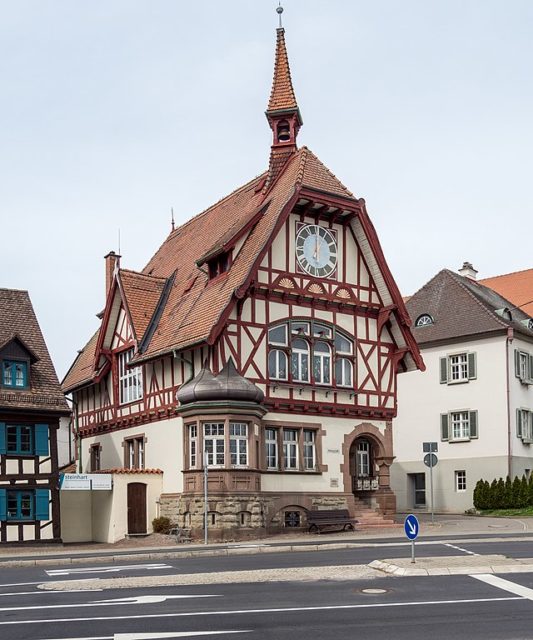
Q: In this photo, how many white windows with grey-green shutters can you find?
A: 4